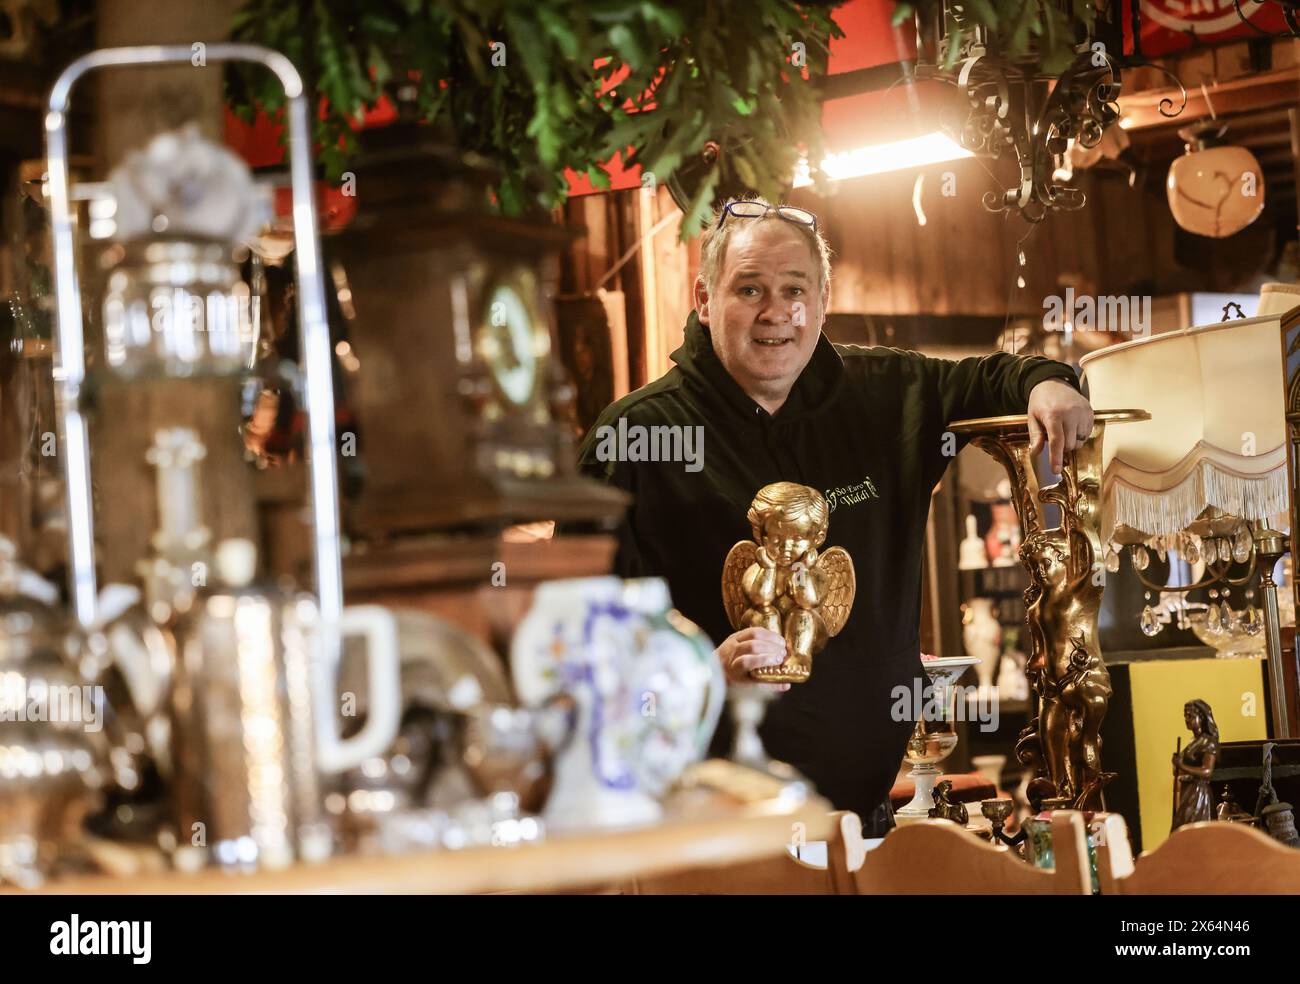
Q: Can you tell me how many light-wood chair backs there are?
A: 3